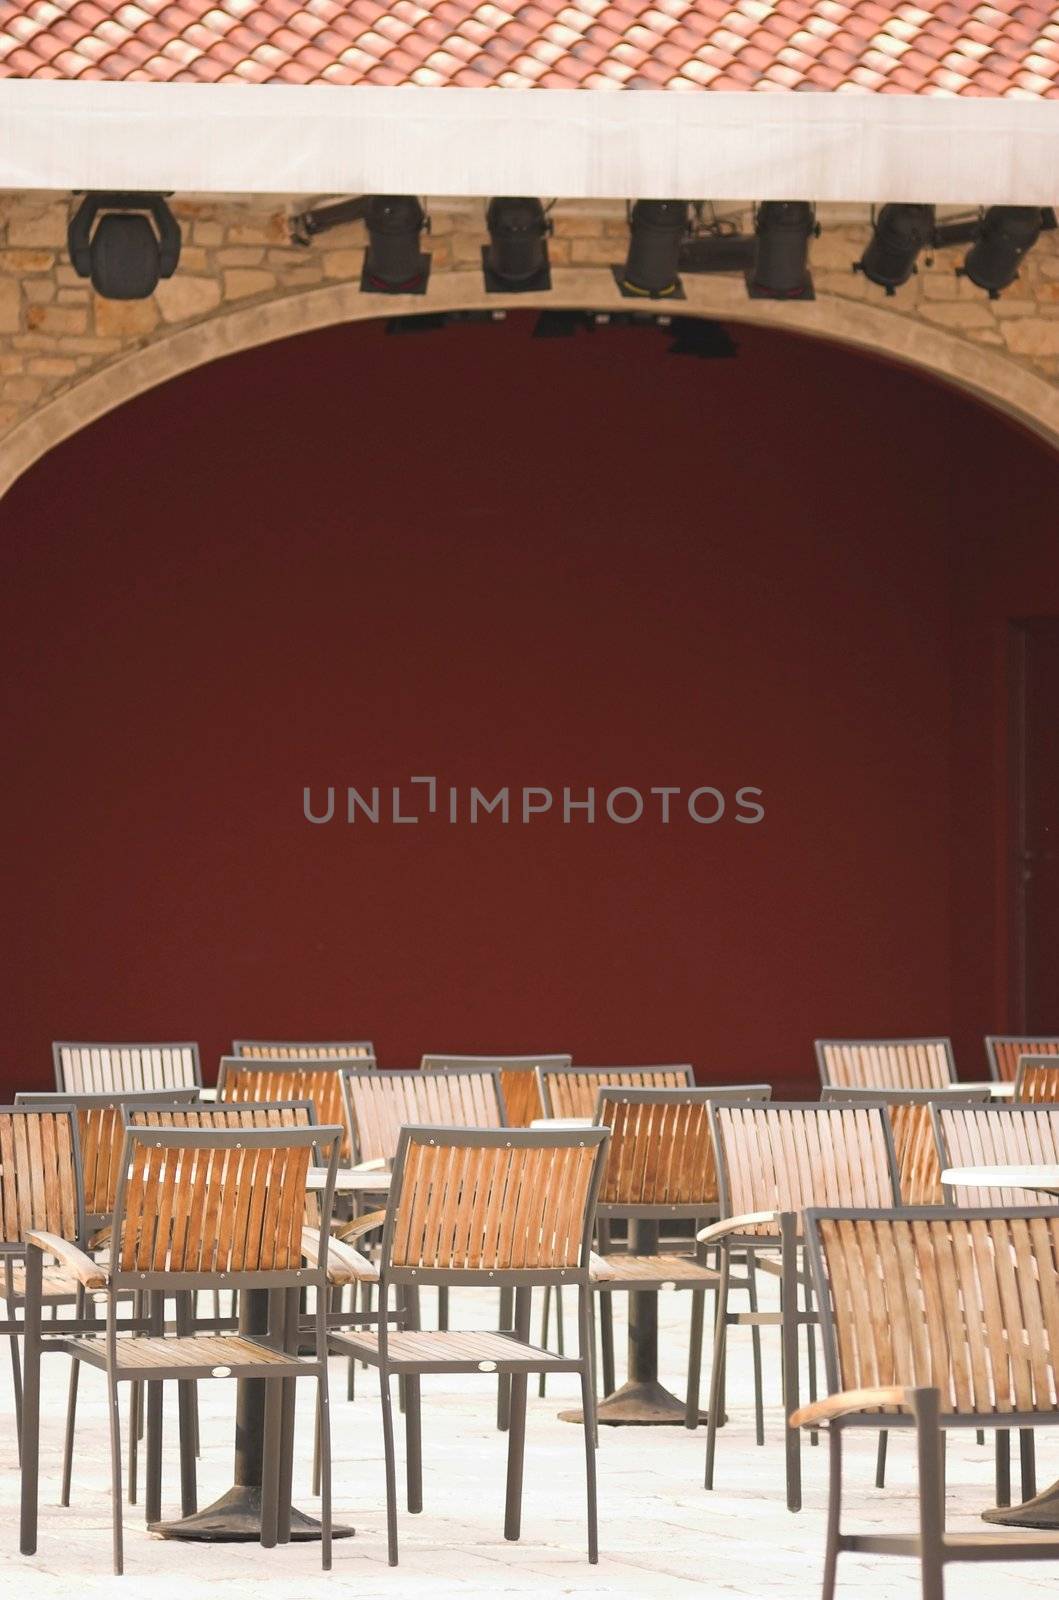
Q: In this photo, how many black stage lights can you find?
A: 7